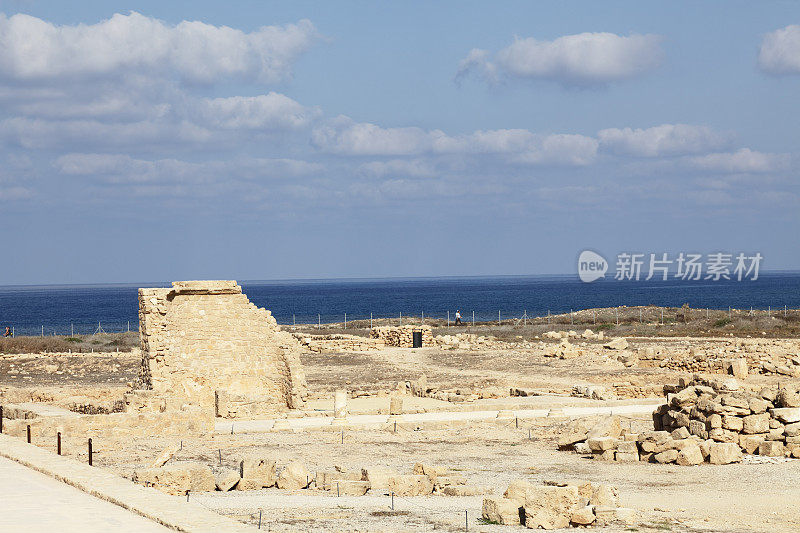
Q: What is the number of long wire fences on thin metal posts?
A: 1